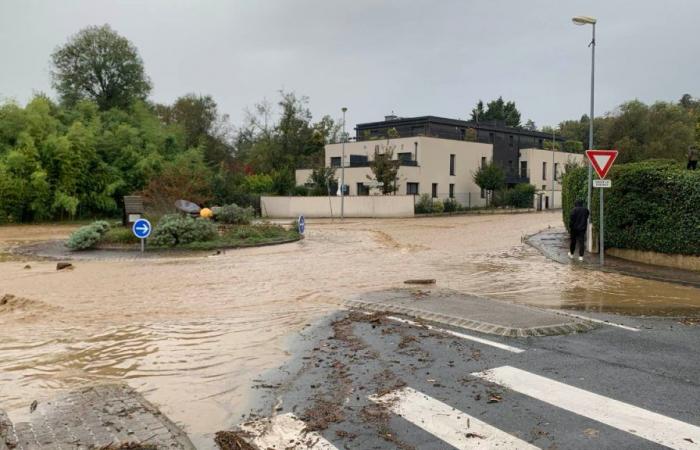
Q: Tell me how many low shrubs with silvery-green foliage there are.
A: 3